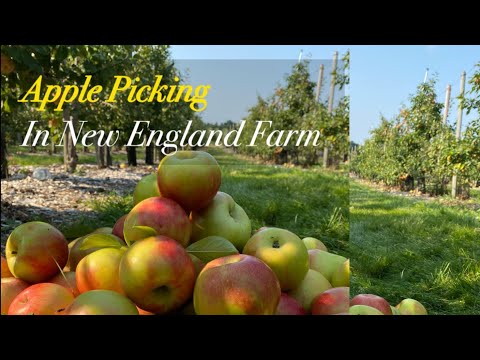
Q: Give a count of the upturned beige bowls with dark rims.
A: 0